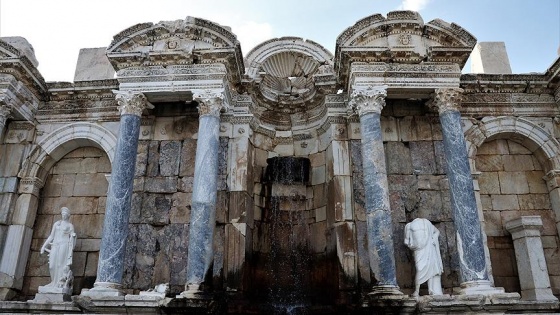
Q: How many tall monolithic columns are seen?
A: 4